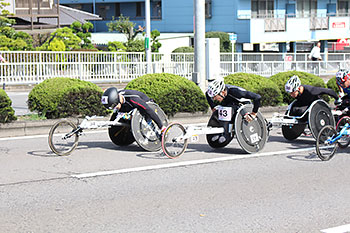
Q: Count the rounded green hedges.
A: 6